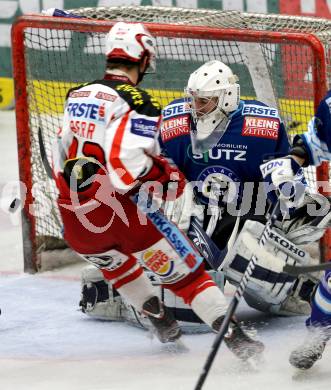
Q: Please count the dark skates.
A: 3